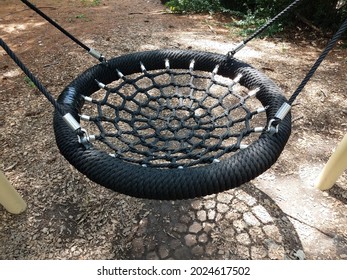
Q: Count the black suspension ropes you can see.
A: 4